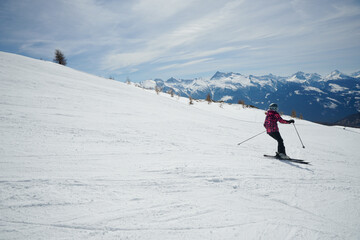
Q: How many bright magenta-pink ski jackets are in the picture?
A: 1